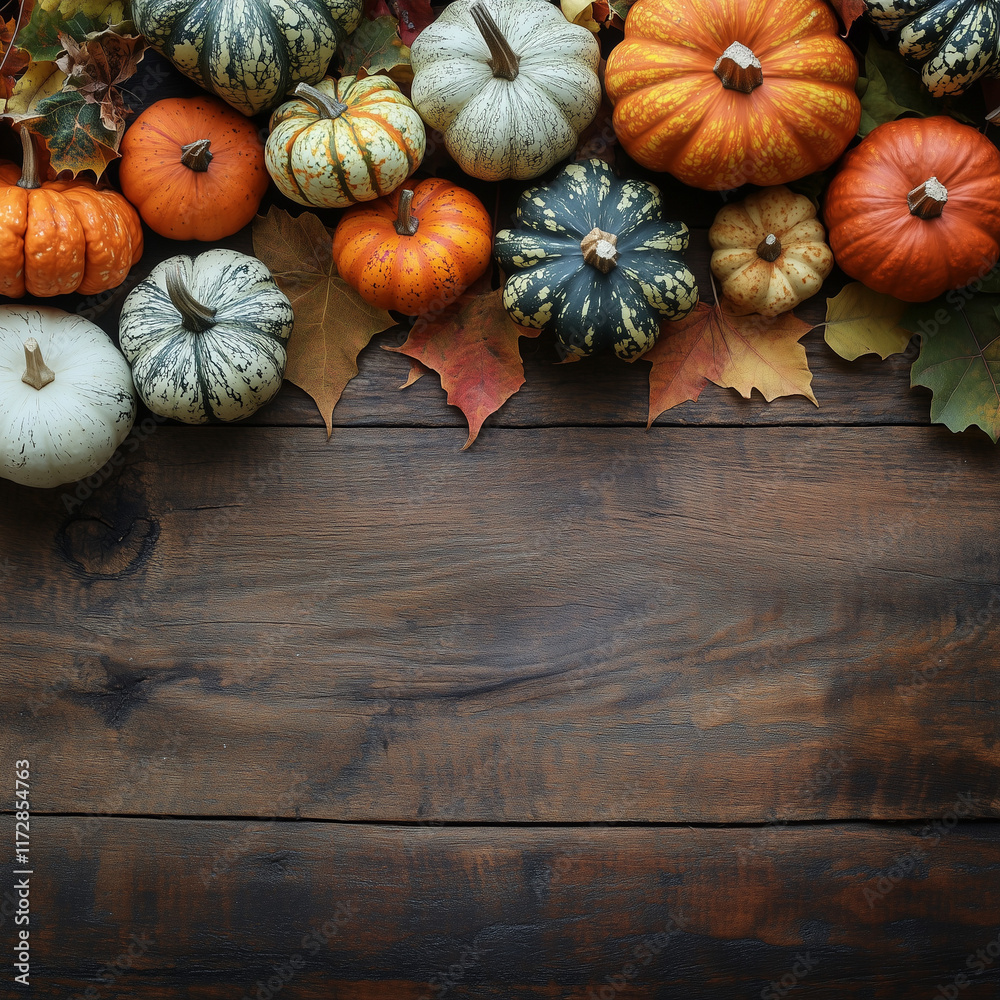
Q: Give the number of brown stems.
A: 11